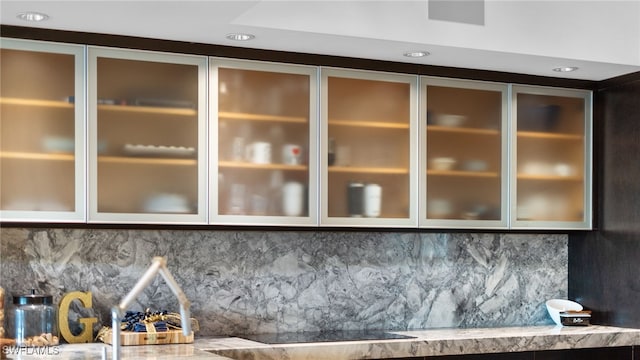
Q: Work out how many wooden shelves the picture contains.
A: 12